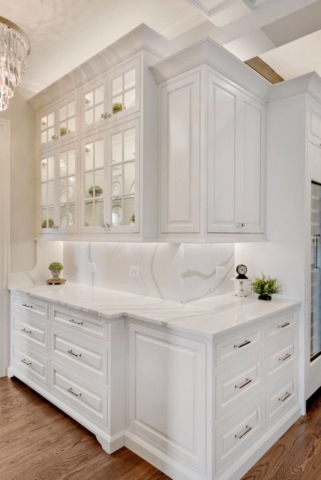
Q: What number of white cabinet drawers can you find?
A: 12